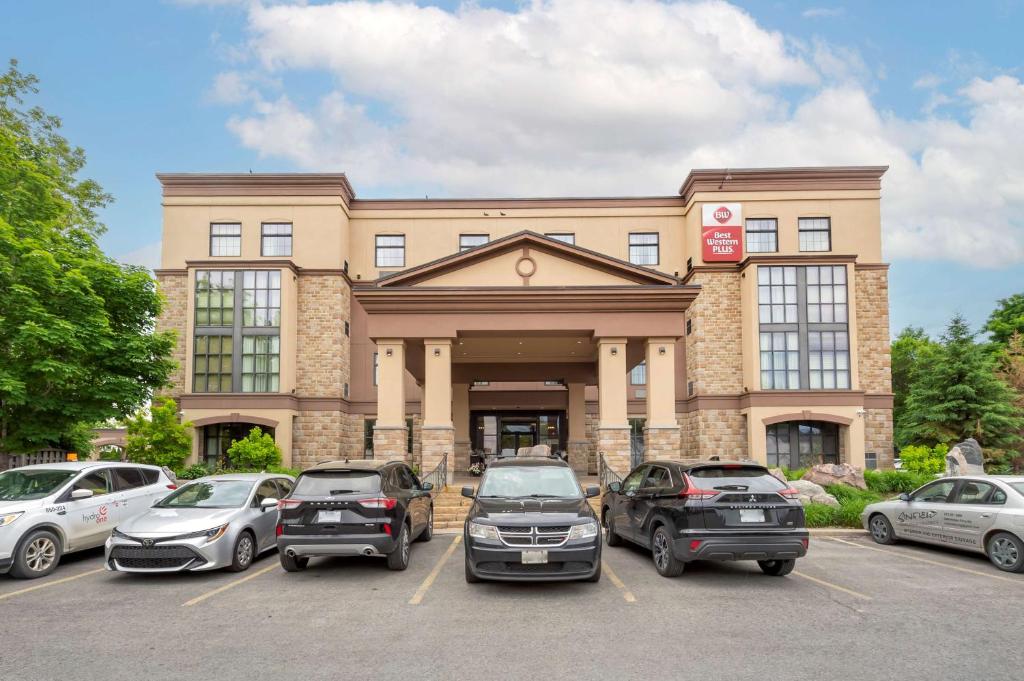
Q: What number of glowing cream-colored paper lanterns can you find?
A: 0